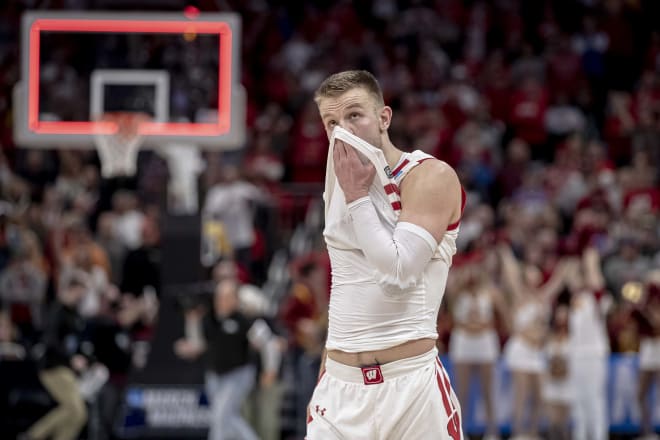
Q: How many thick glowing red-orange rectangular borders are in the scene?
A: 1